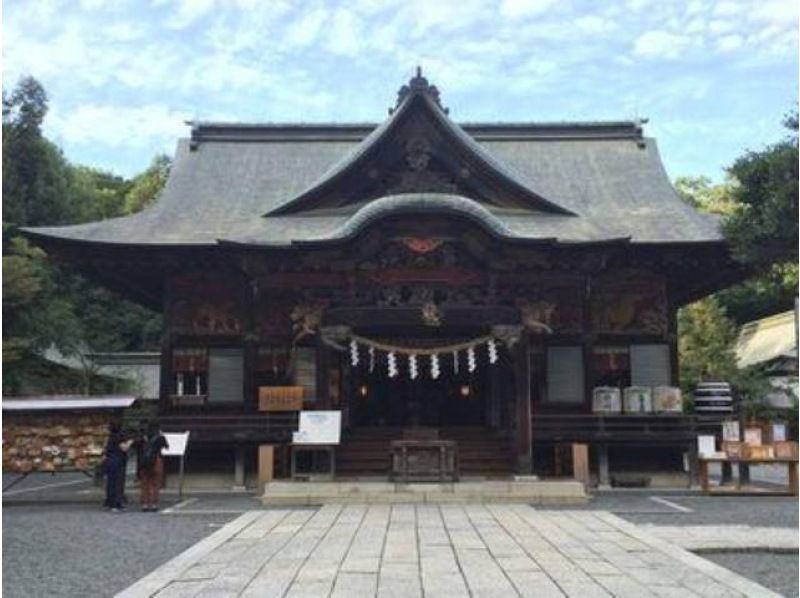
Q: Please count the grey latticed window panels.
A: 4